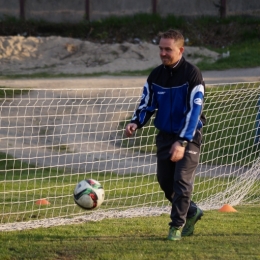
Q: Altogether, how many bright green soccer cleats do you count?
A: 2